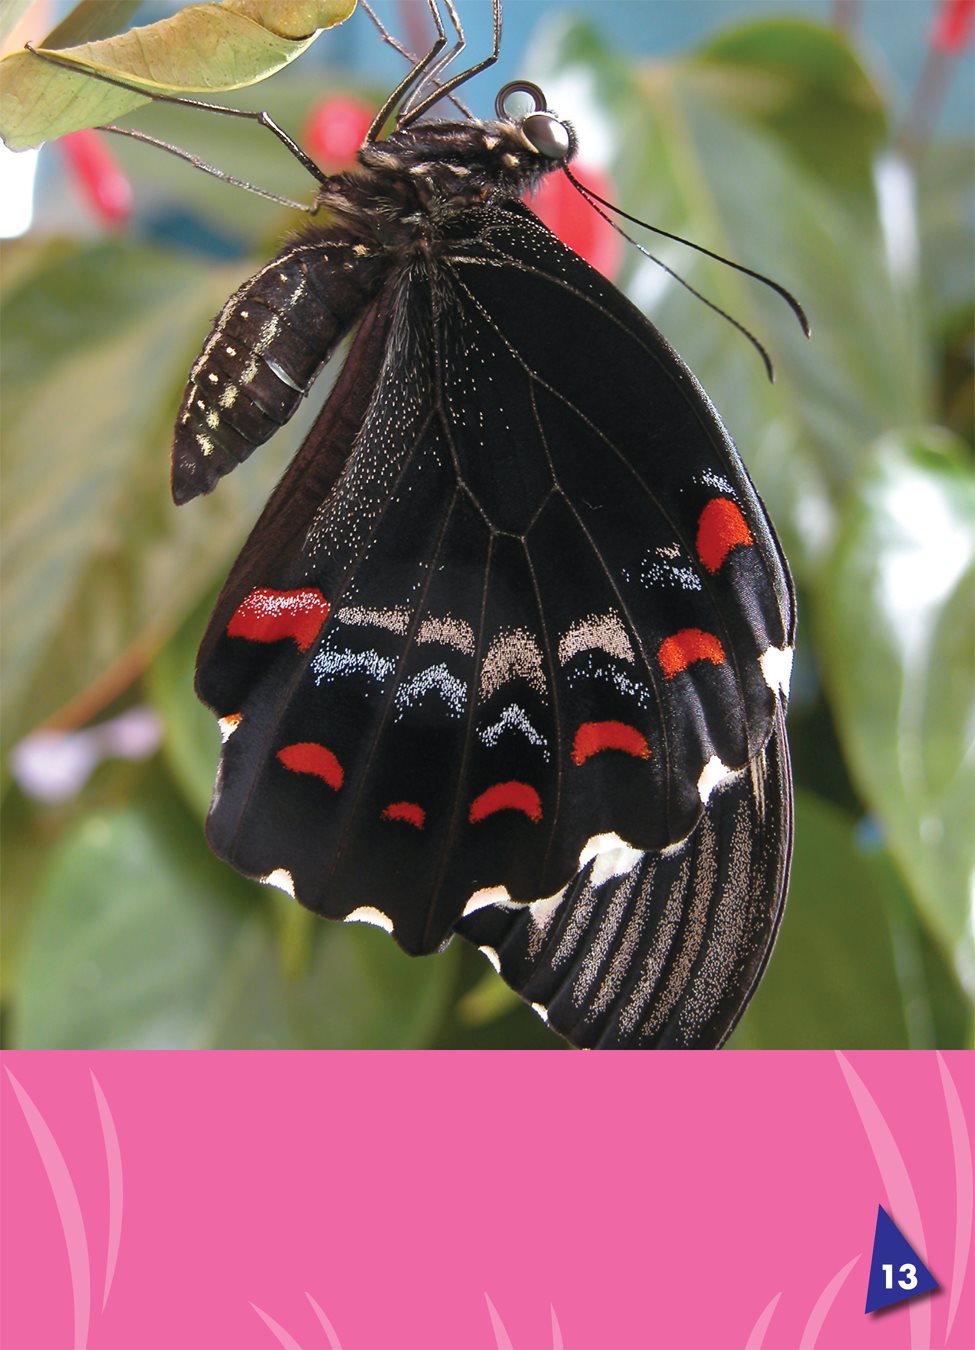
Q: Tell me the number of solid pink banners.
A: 1